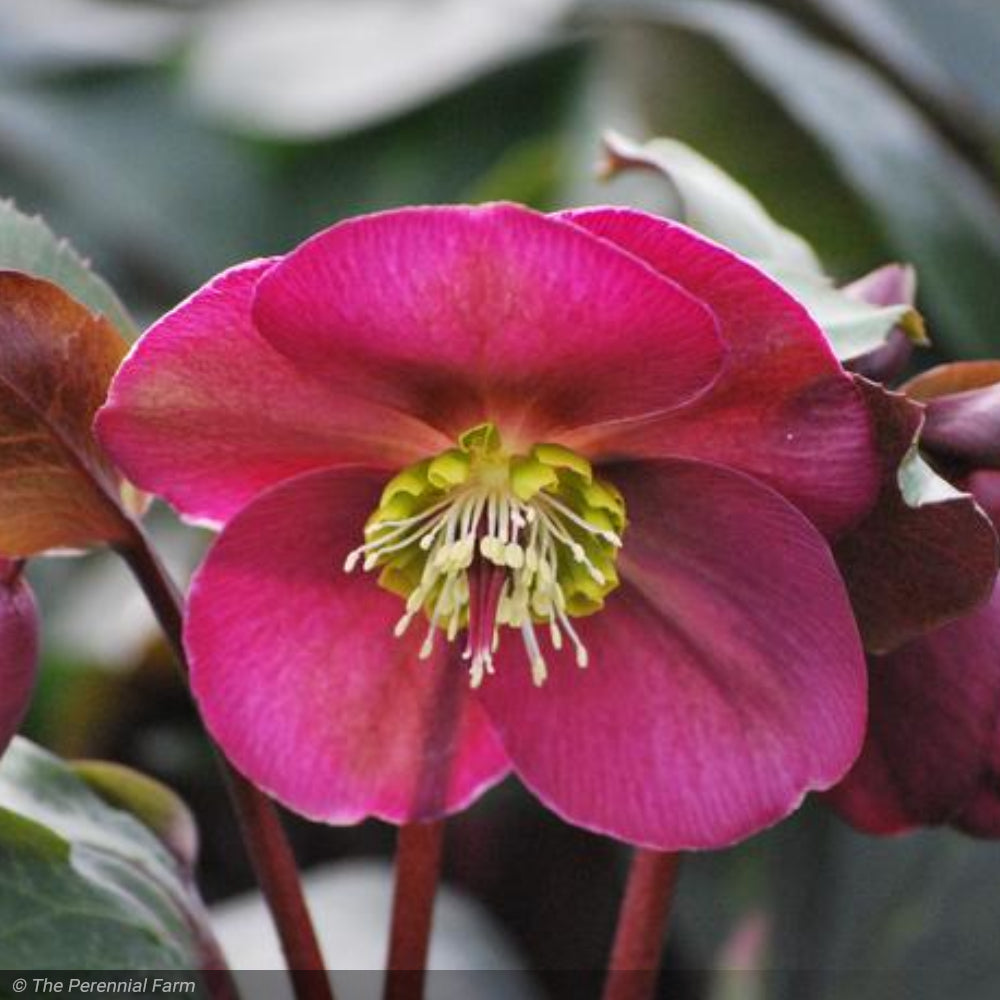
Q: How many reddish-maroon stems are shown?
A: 3